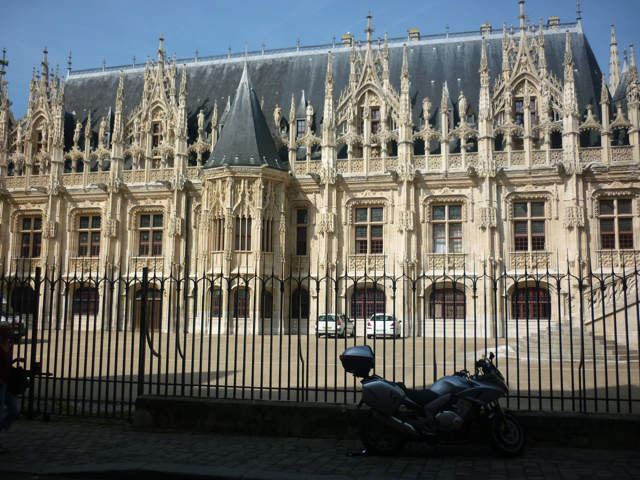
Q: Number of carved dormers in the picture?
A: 4